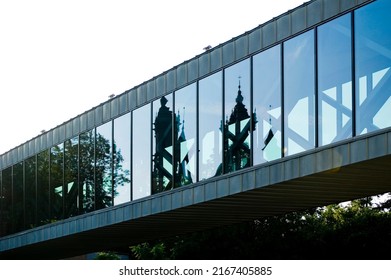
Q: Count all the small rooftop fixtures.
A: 3